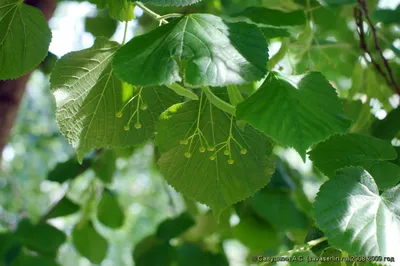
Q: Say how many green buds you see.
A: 14